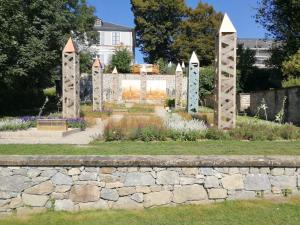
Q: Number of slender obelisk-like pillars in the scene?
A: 7